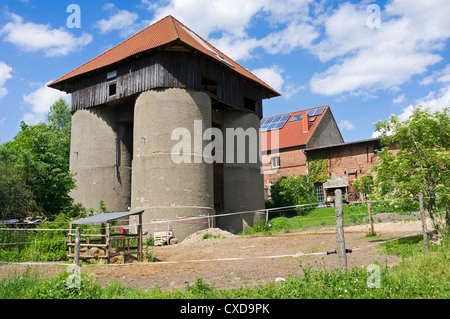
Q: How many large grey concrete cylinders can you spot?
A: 3